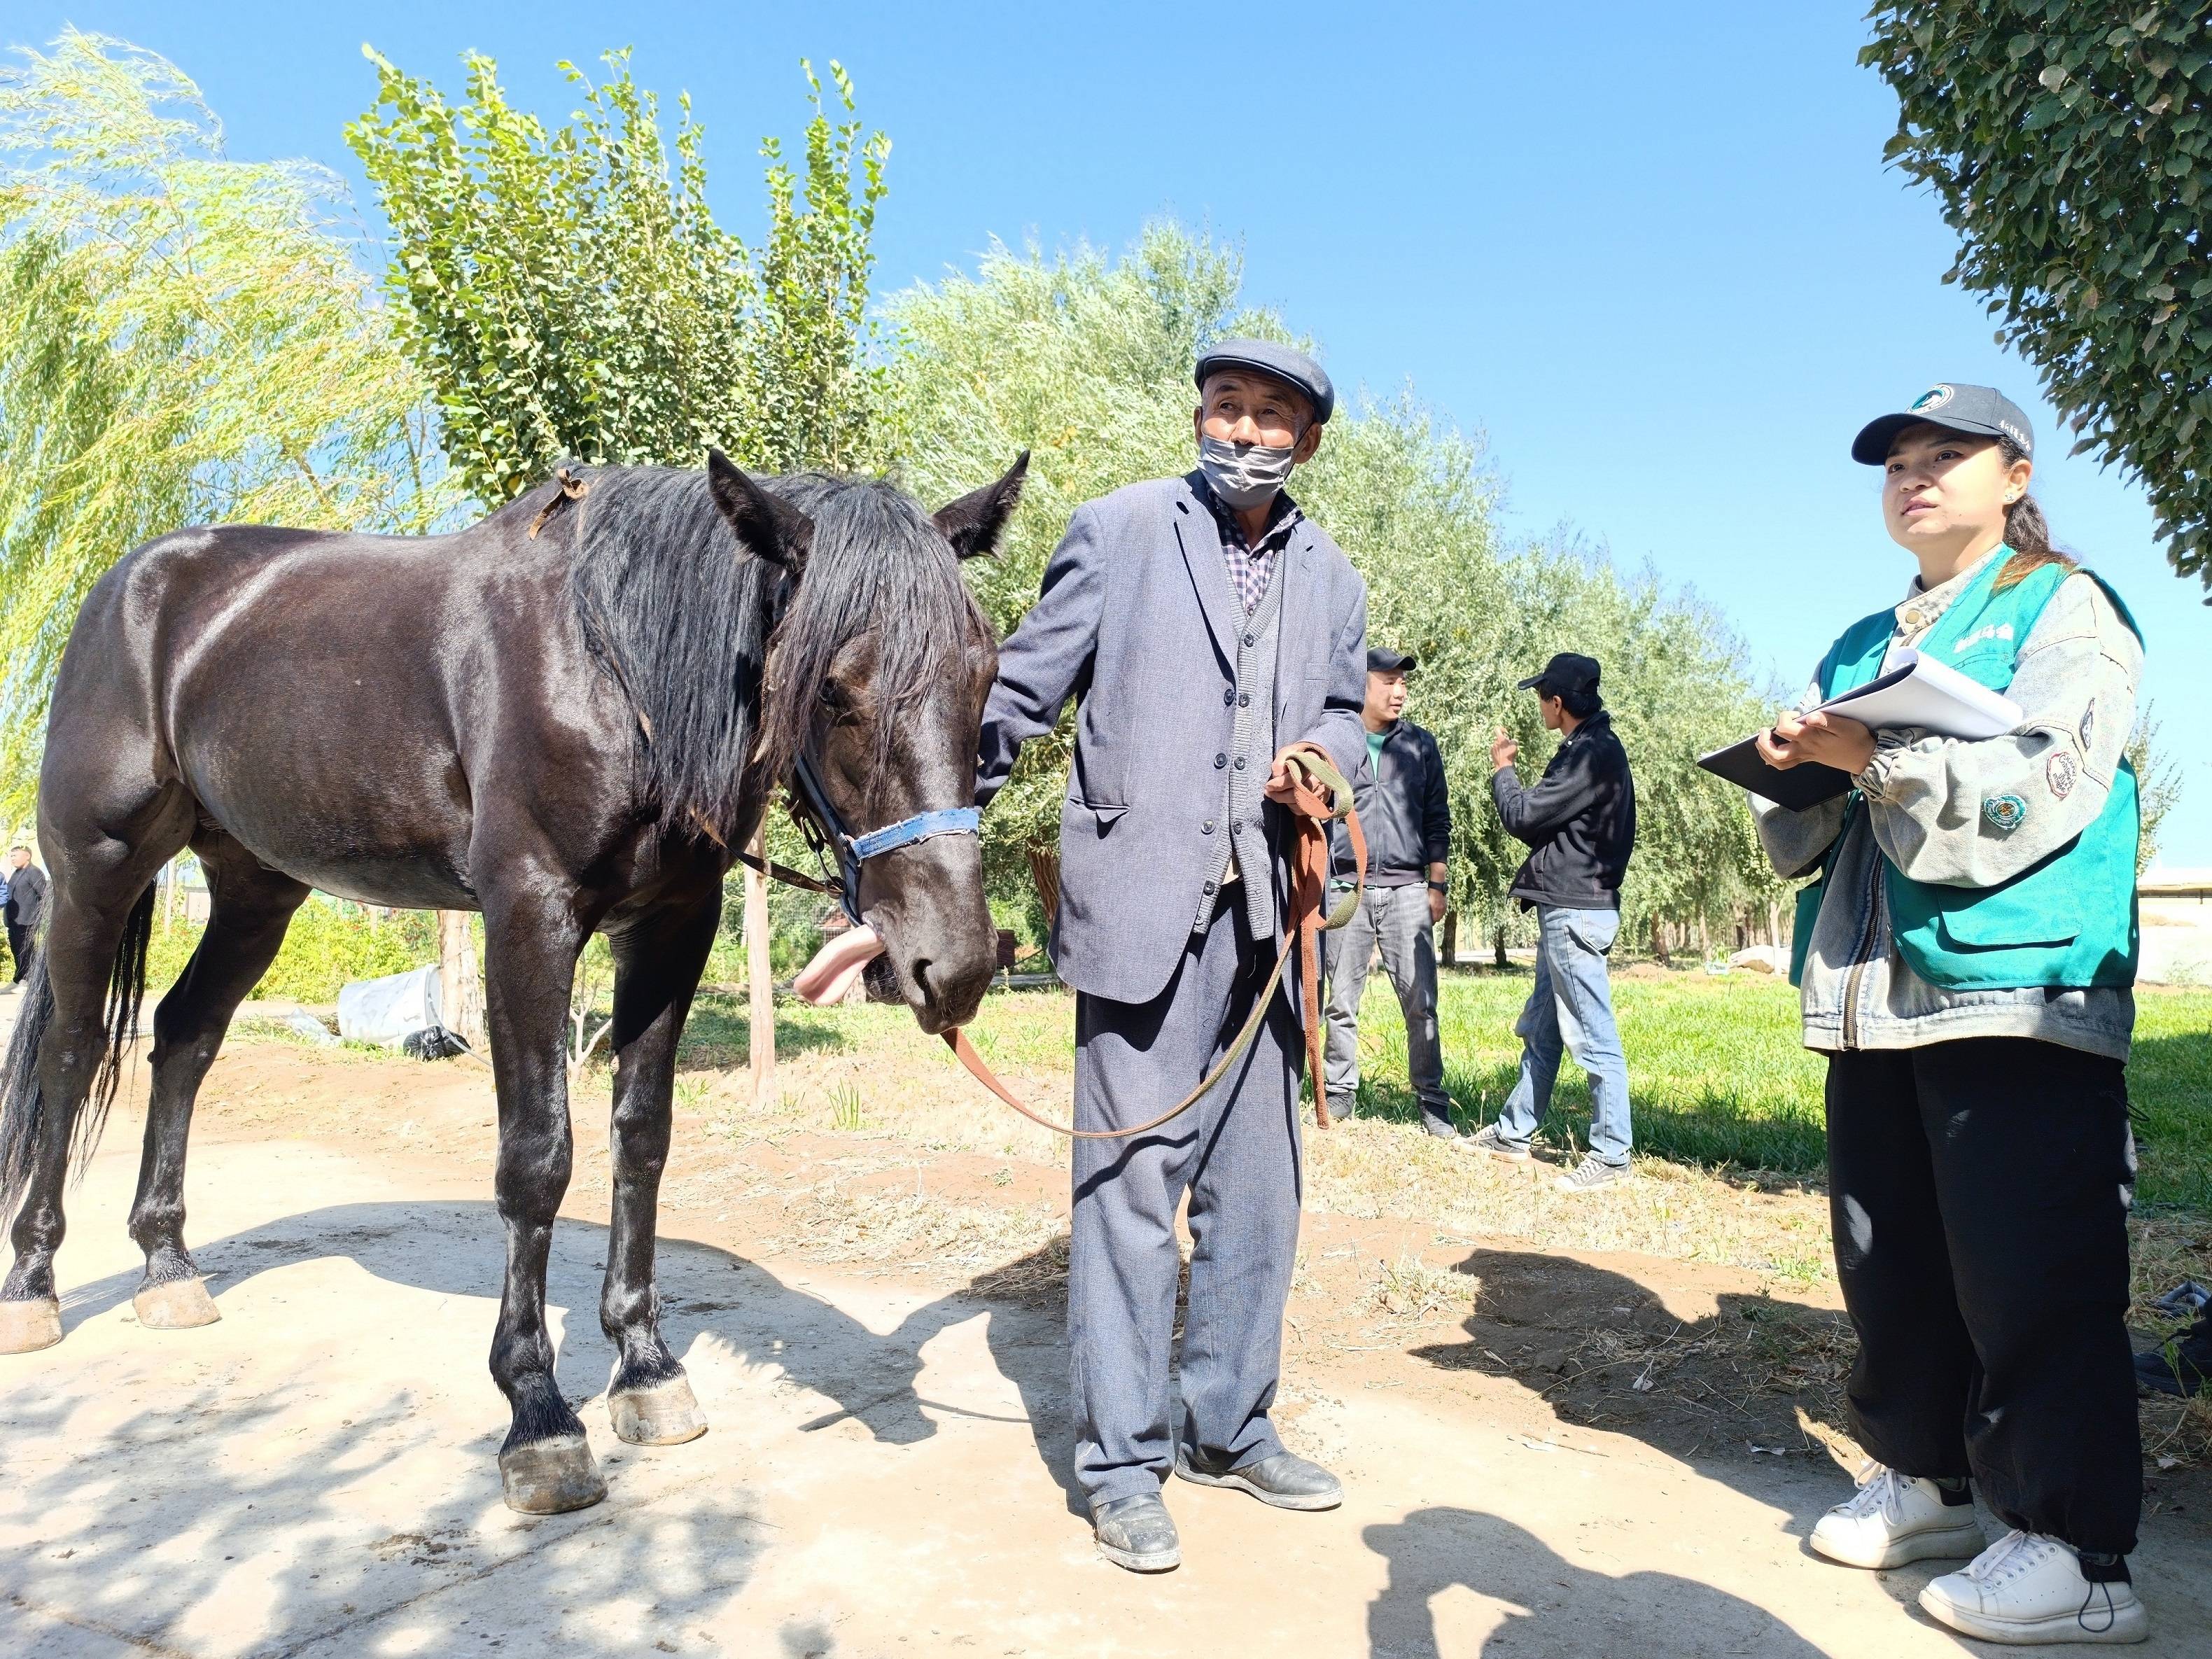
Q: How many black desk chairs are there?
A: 0